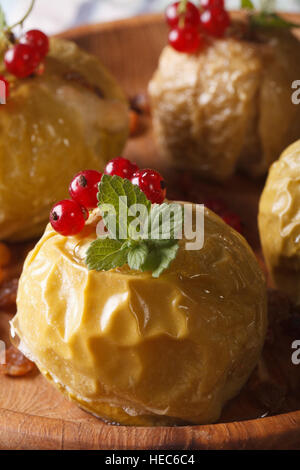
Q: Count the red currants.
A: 11